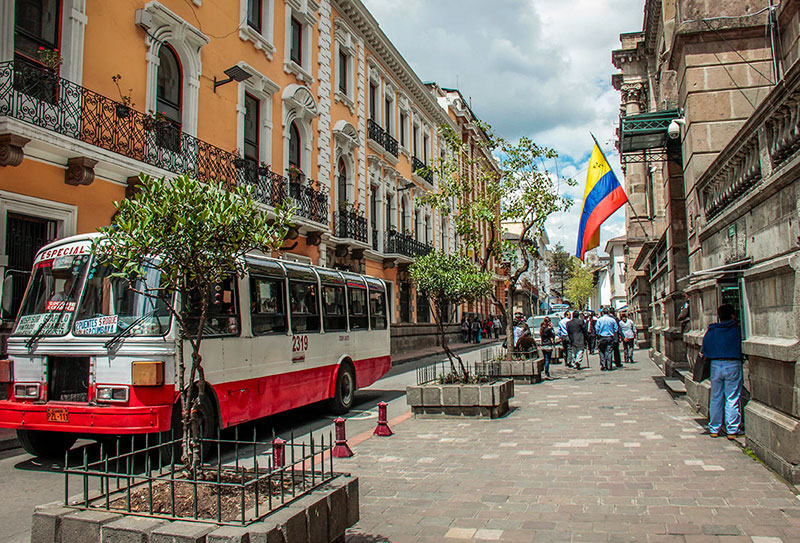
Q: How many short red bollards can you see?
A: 3